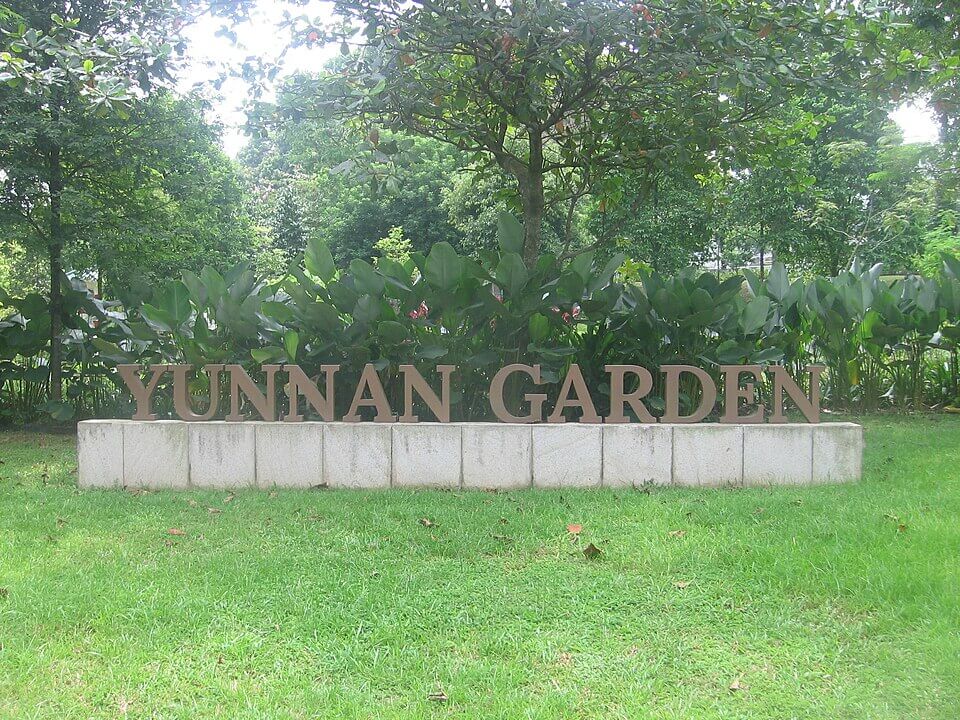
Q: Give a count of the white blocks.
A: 12